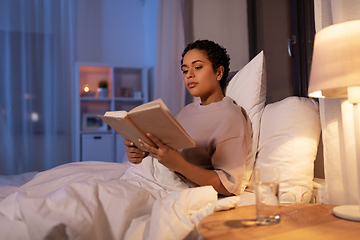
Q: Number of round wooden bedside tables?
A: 1